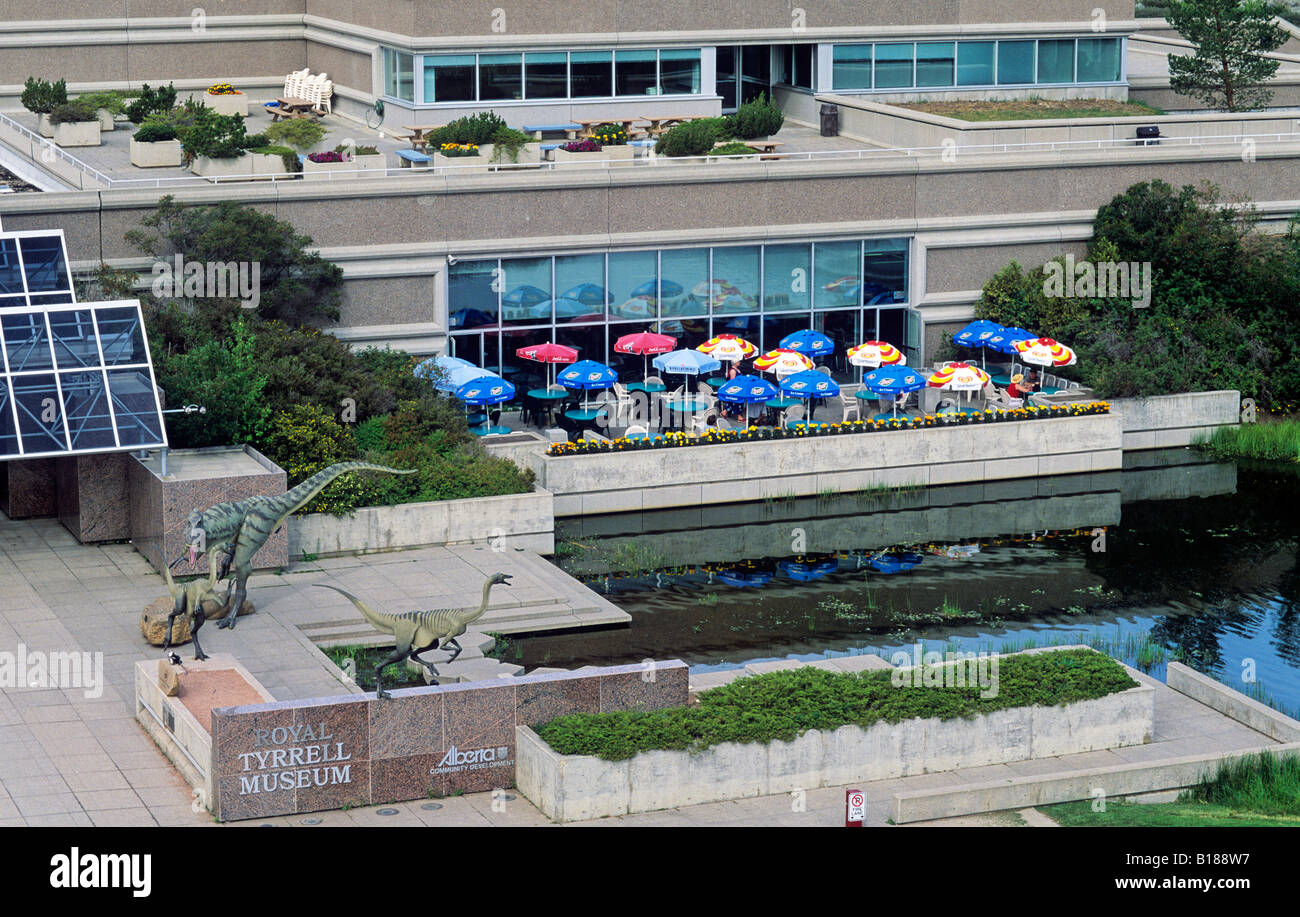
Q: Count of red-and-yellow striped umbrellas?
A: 5